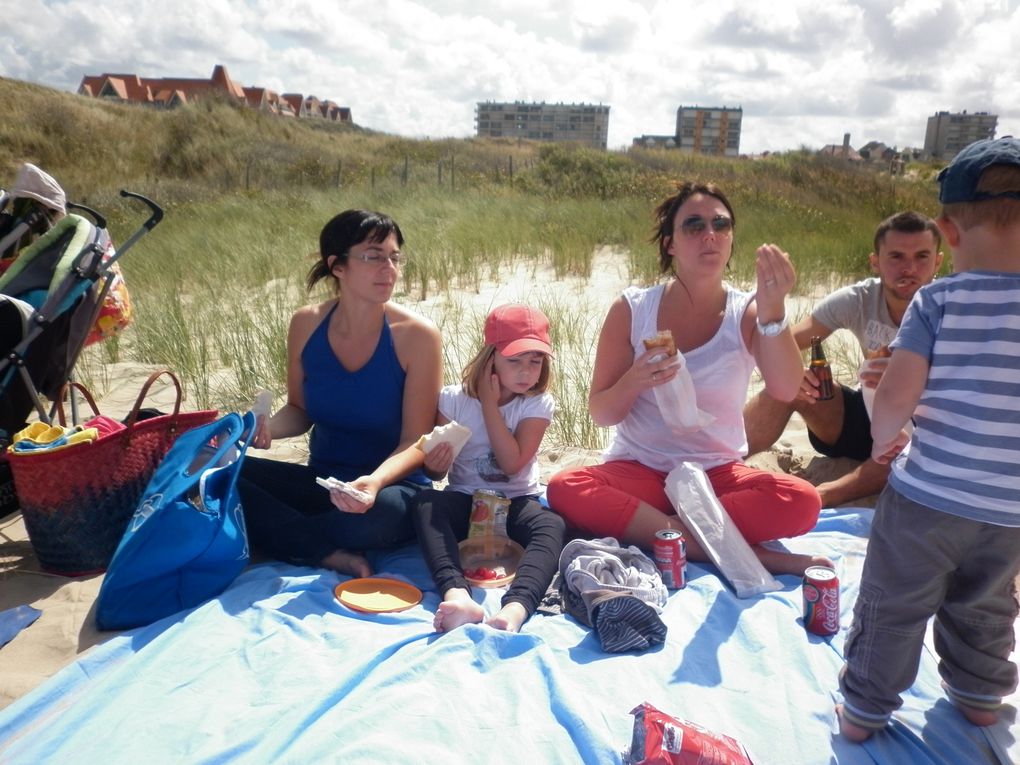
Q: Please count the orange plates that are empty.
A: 1